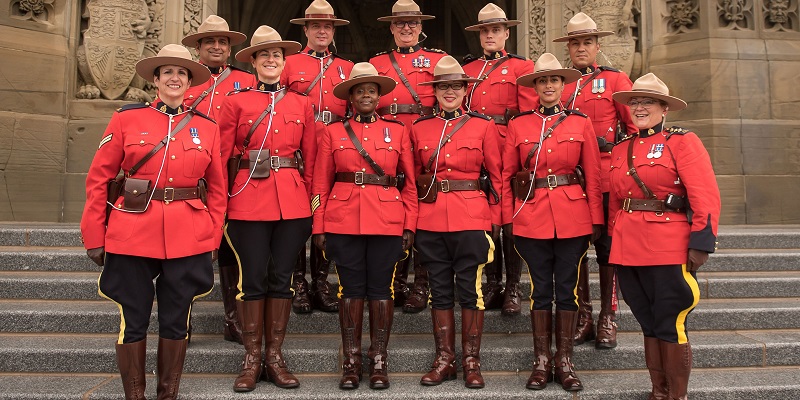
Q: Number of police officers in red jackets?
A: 11